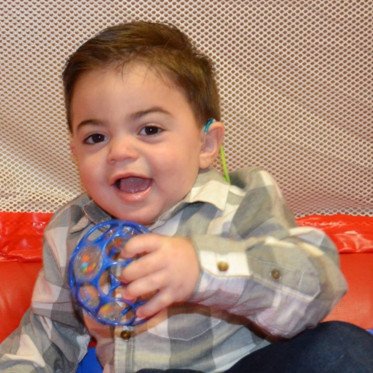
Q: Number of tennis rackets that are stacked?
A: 0